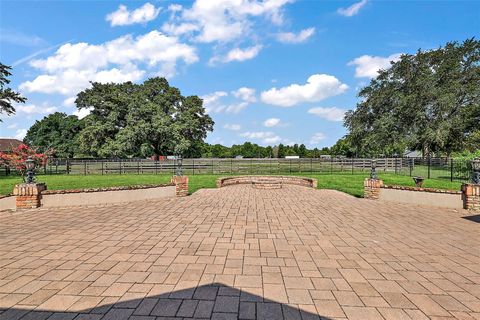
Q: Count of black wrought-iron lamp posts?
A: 4